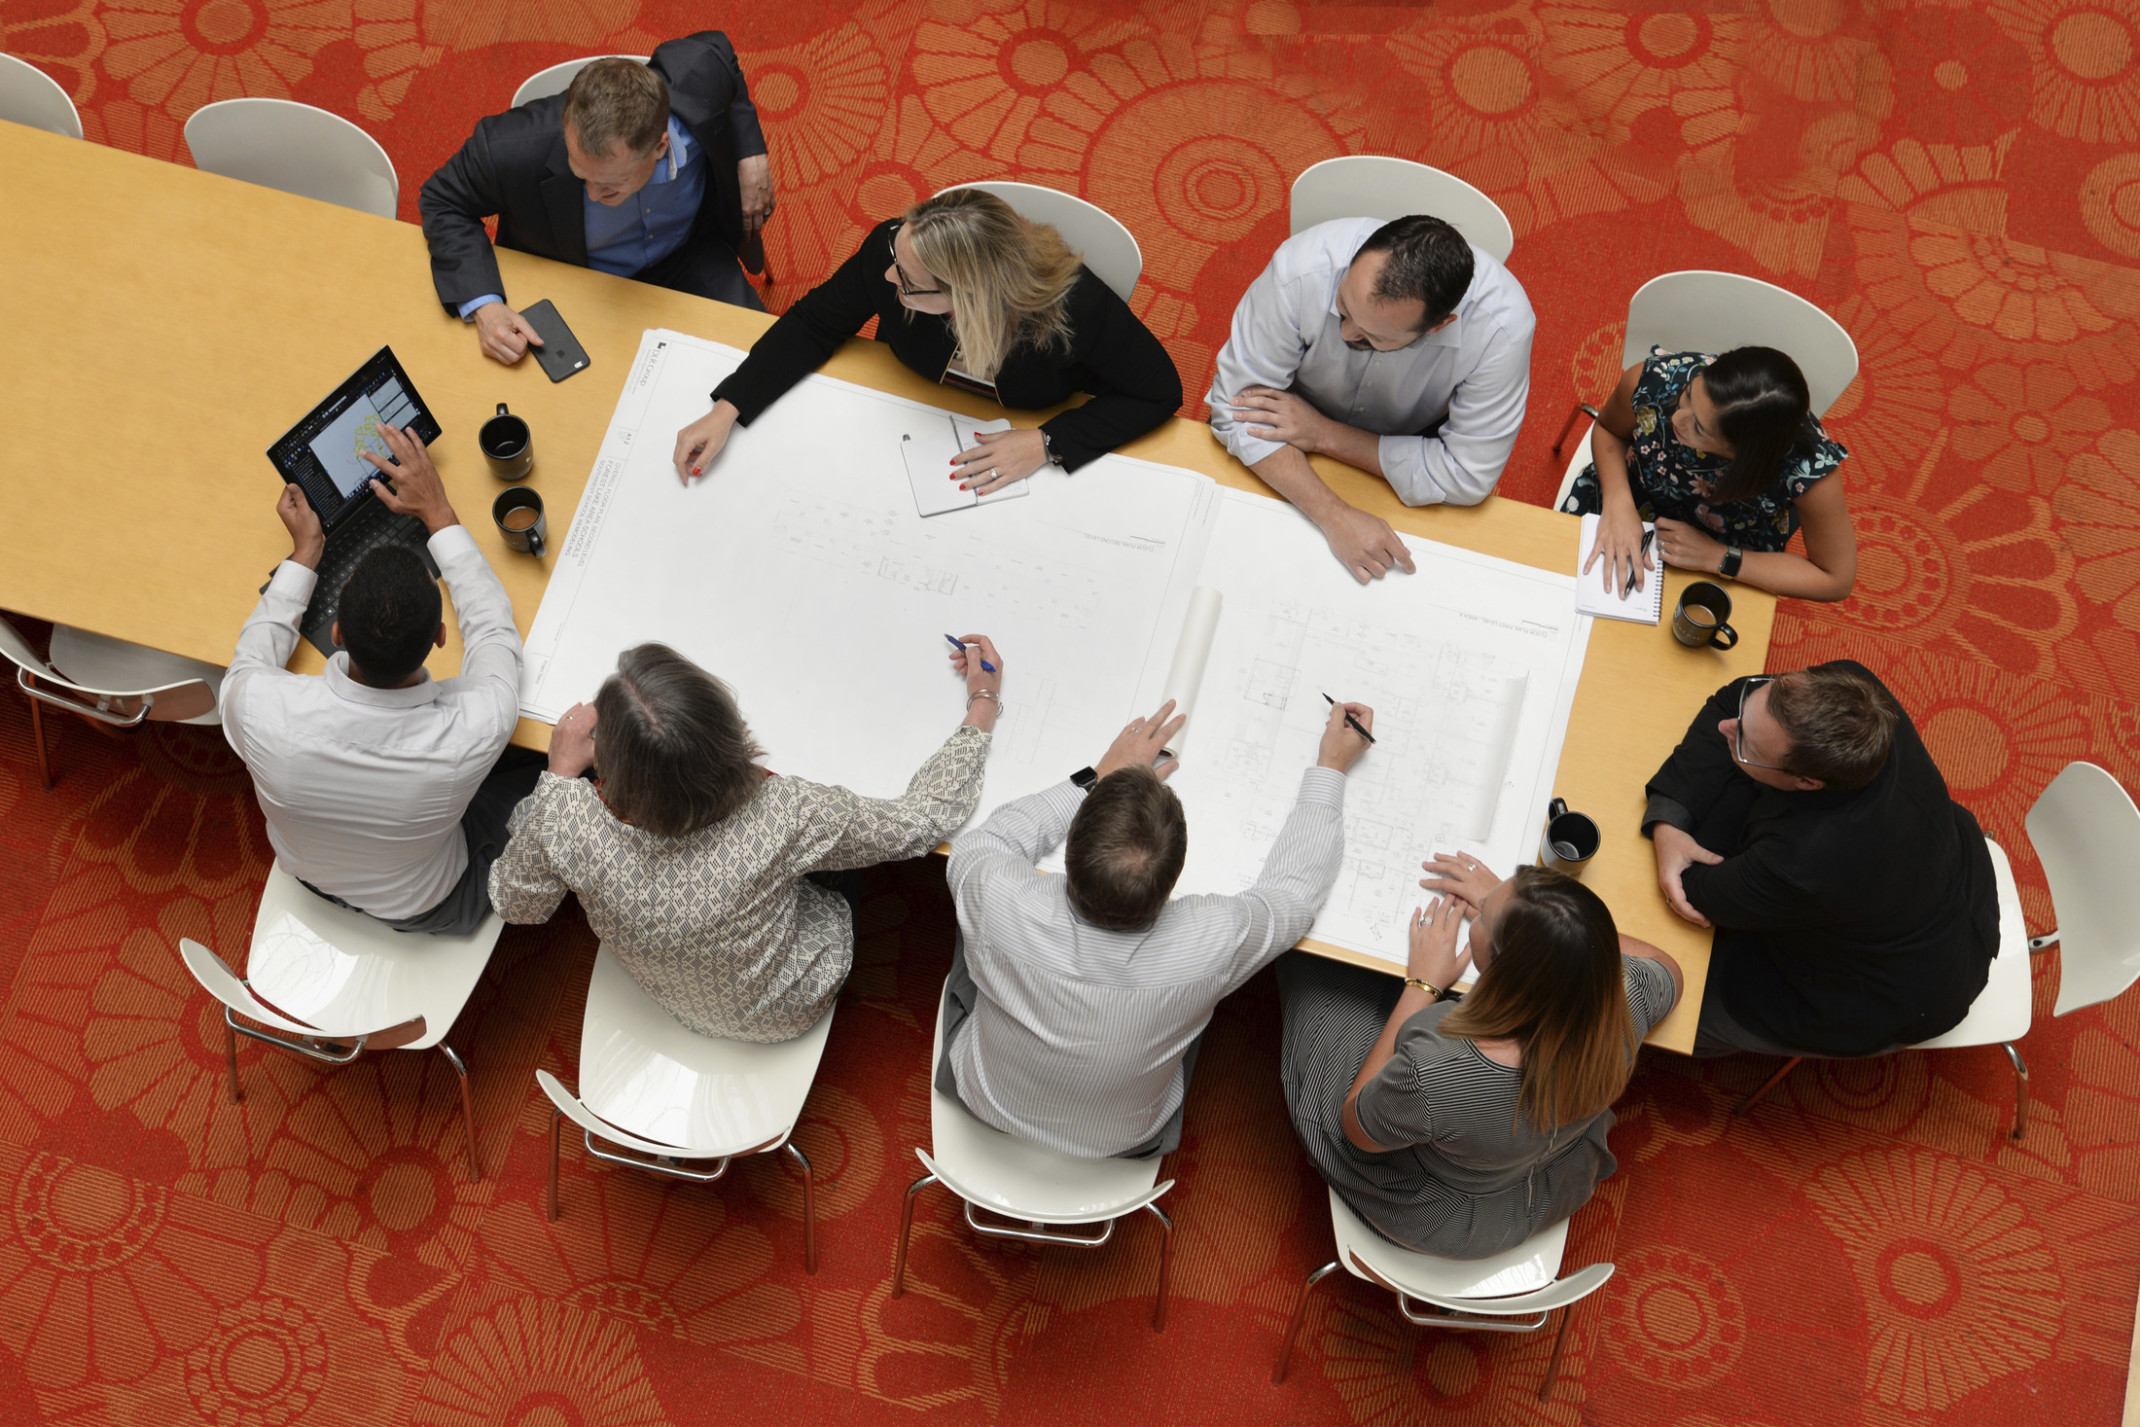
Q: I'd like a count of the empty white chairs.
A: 3